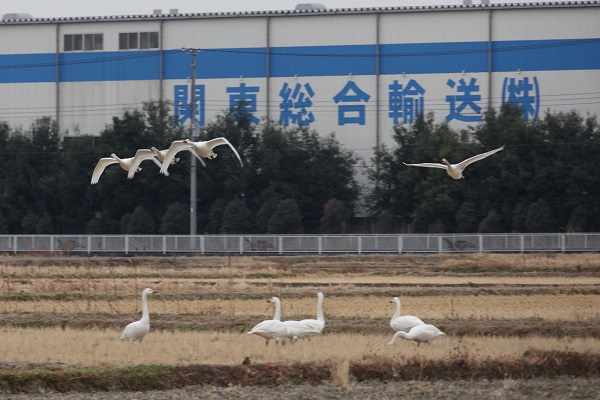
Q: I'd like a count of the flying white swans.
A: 4